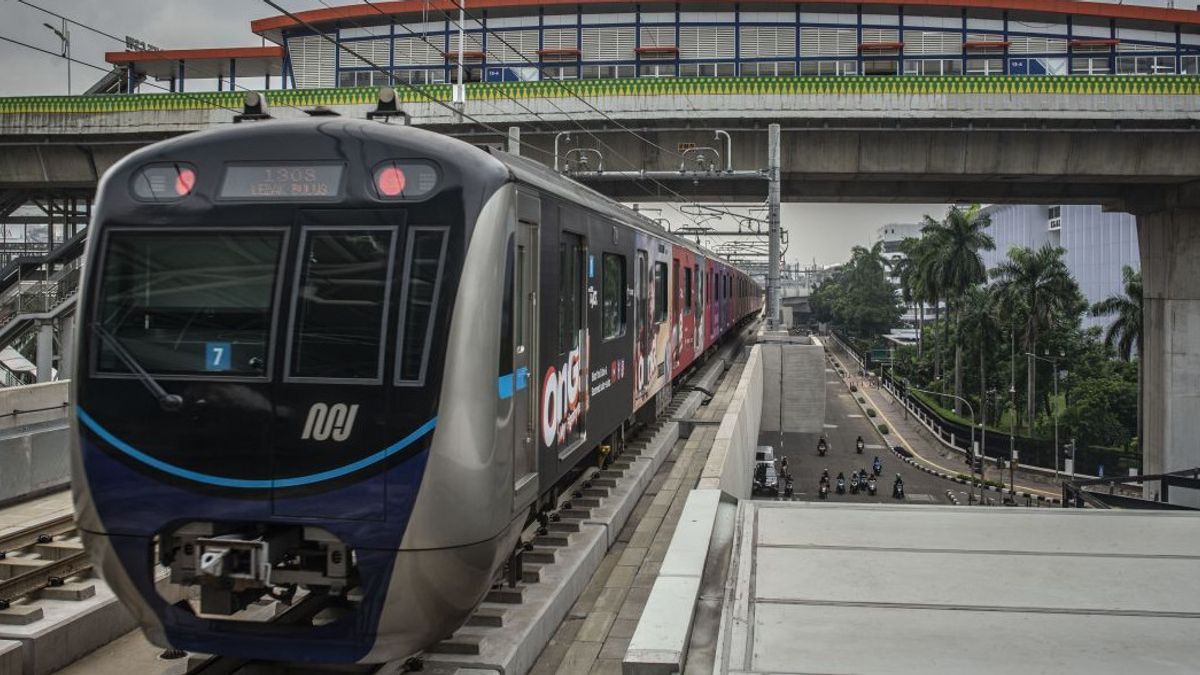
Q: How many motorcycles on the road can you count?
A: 12